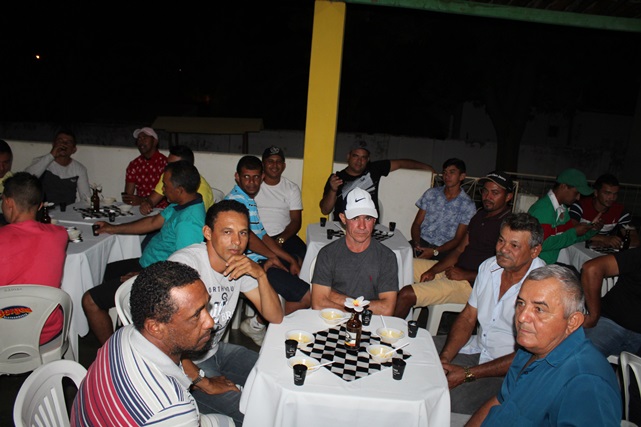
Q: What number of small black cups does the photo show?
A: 11